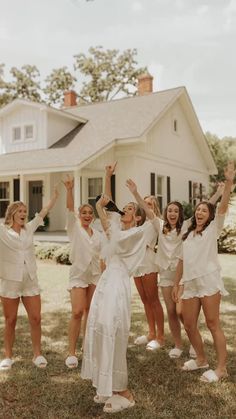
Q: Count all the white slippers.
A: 11